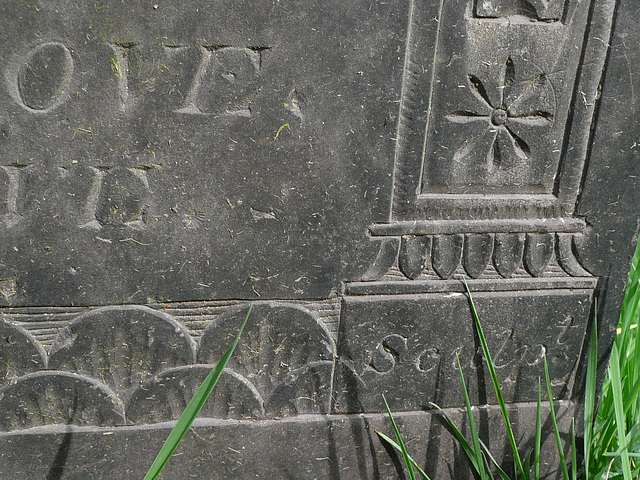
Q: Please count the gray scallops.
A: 6